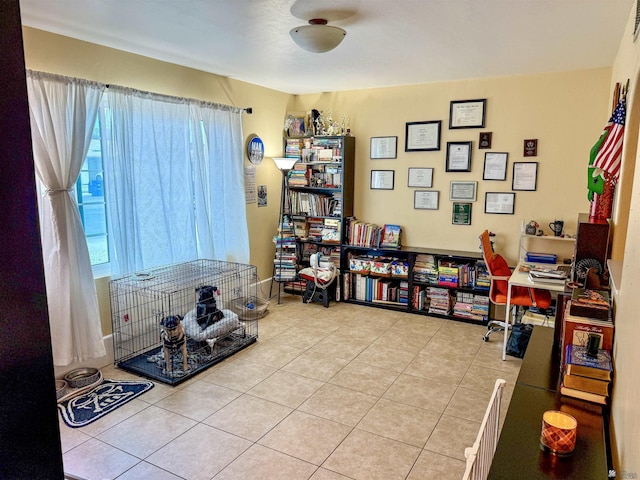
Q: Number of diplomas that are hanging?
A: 11